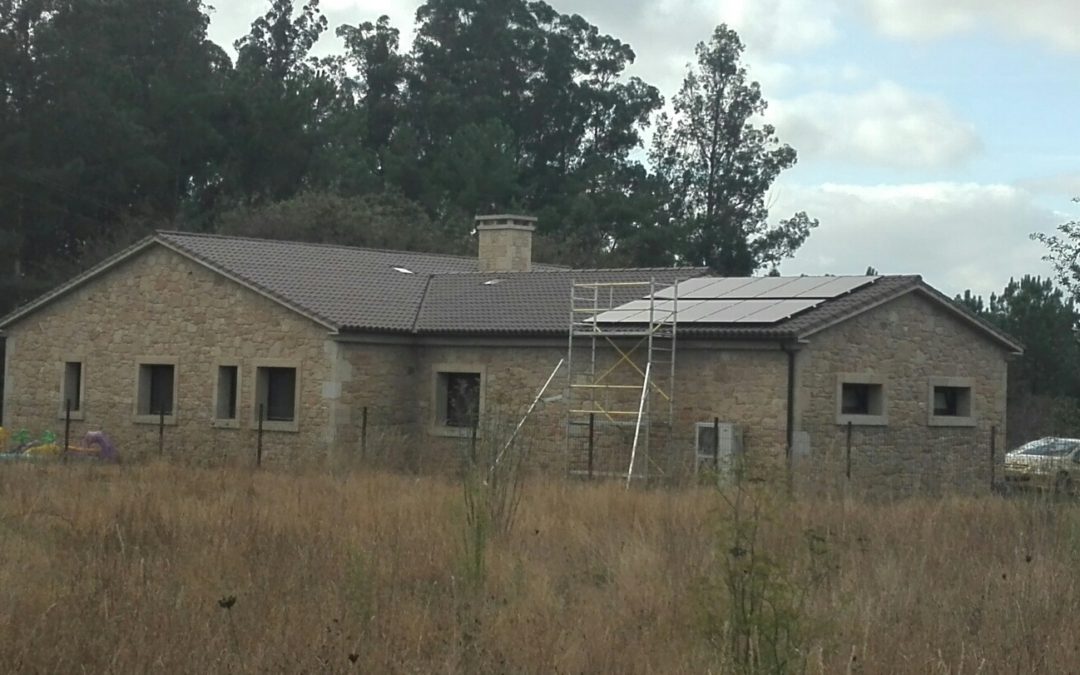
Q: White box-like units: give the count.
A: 1